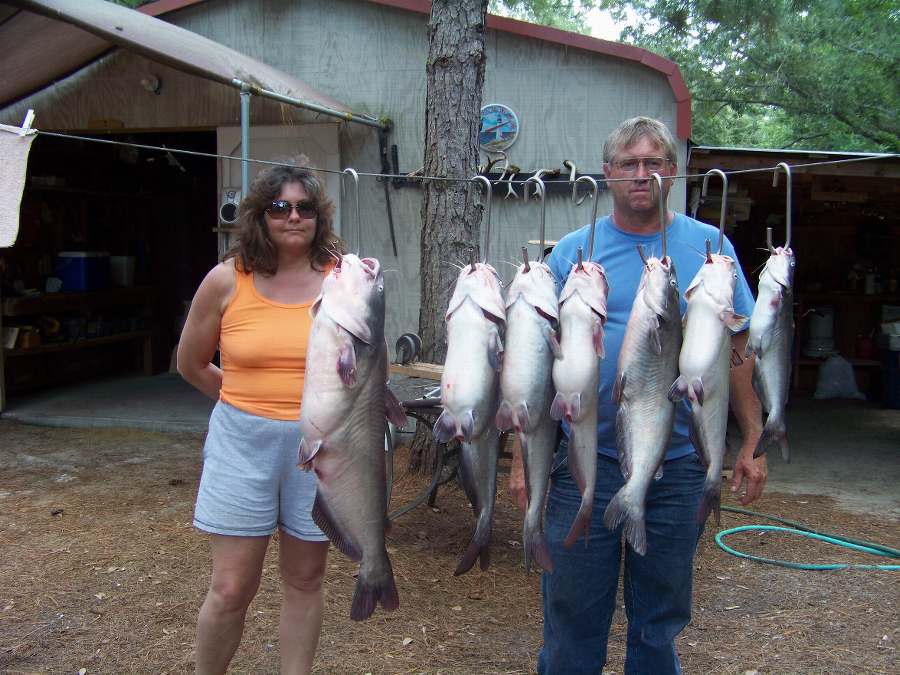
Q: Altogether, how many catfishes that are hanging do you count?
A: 7